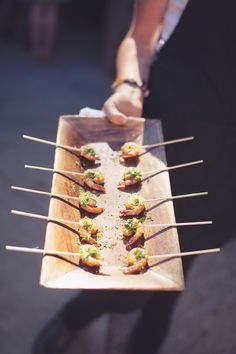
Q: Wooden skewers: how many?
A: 10